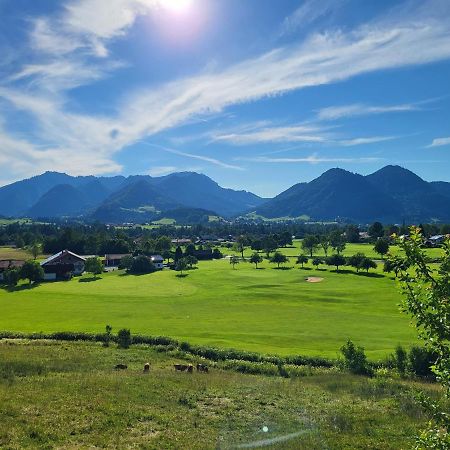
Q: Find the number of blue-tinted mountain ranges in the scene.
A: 2